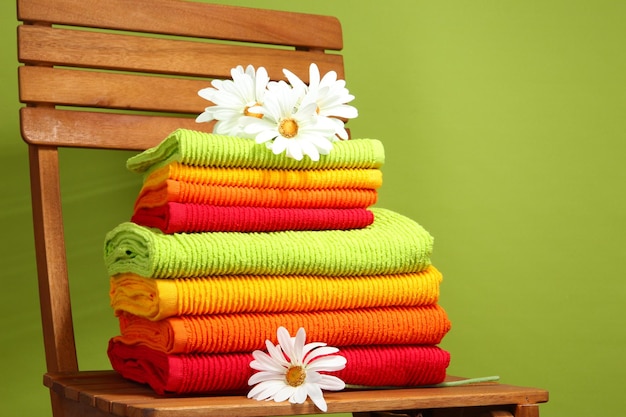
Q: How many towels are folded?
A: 8